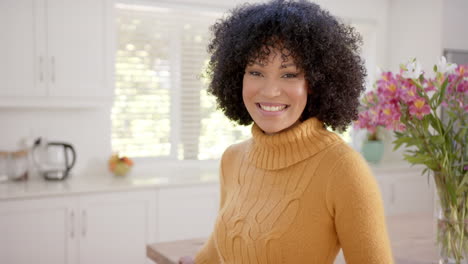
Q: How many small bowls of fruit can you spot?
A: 1